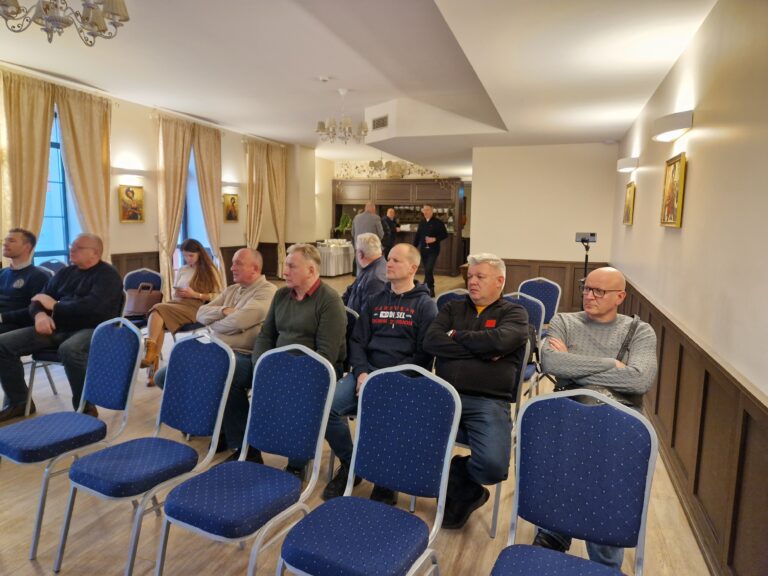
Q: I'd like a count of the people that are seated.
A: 9